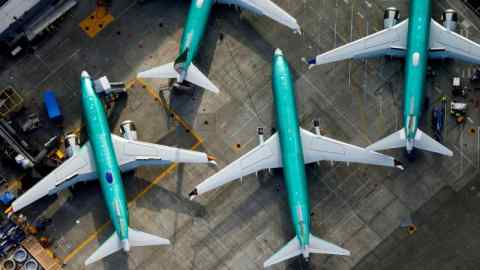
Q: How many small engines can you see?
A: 2